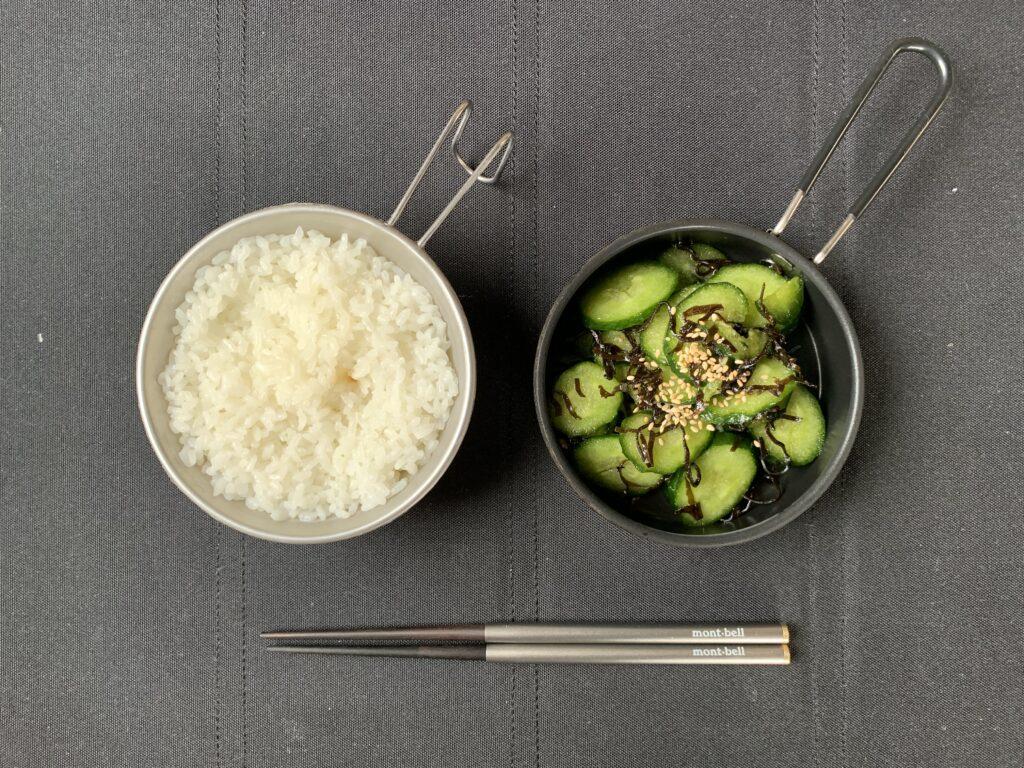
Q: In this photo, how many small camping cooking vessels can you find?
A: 2